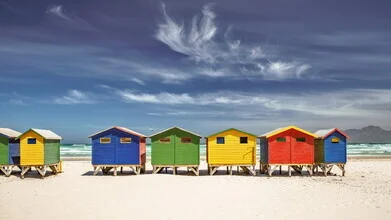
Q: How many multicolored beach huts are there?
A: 7